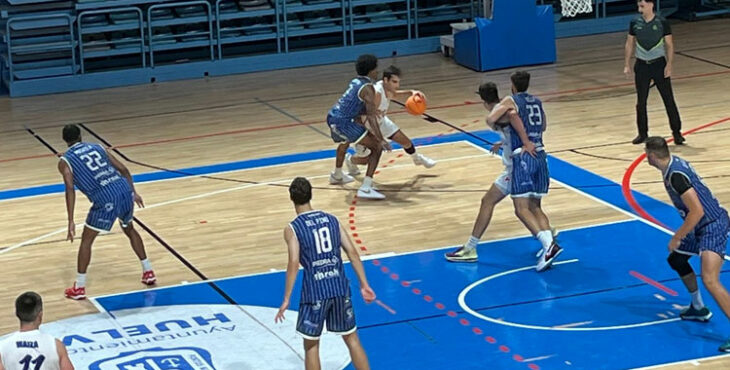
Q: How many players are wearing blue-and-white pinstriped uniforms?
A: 5